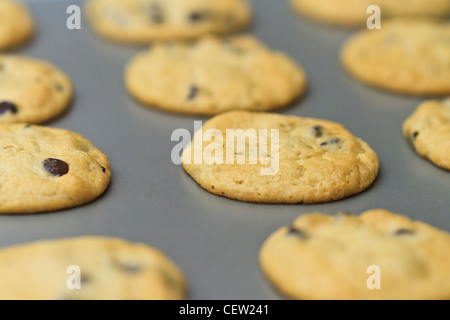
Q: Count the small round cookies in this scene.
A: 11